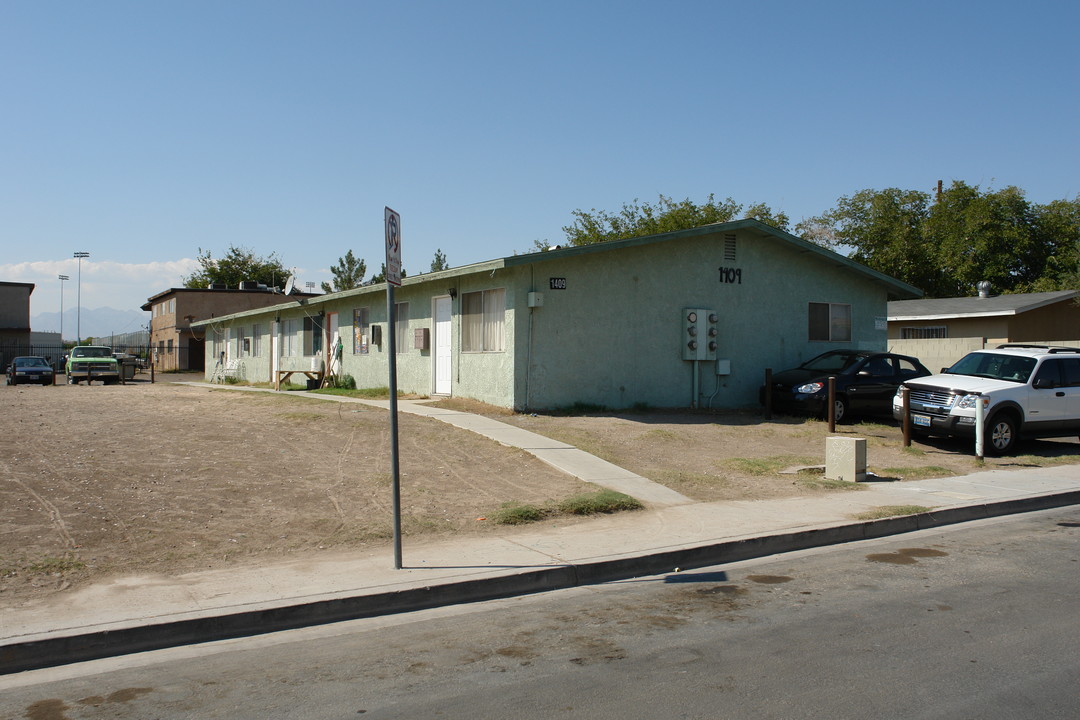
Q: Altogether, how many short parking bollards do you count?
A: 9